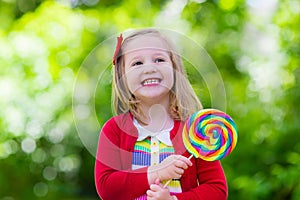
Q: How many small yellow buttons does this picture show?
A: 3